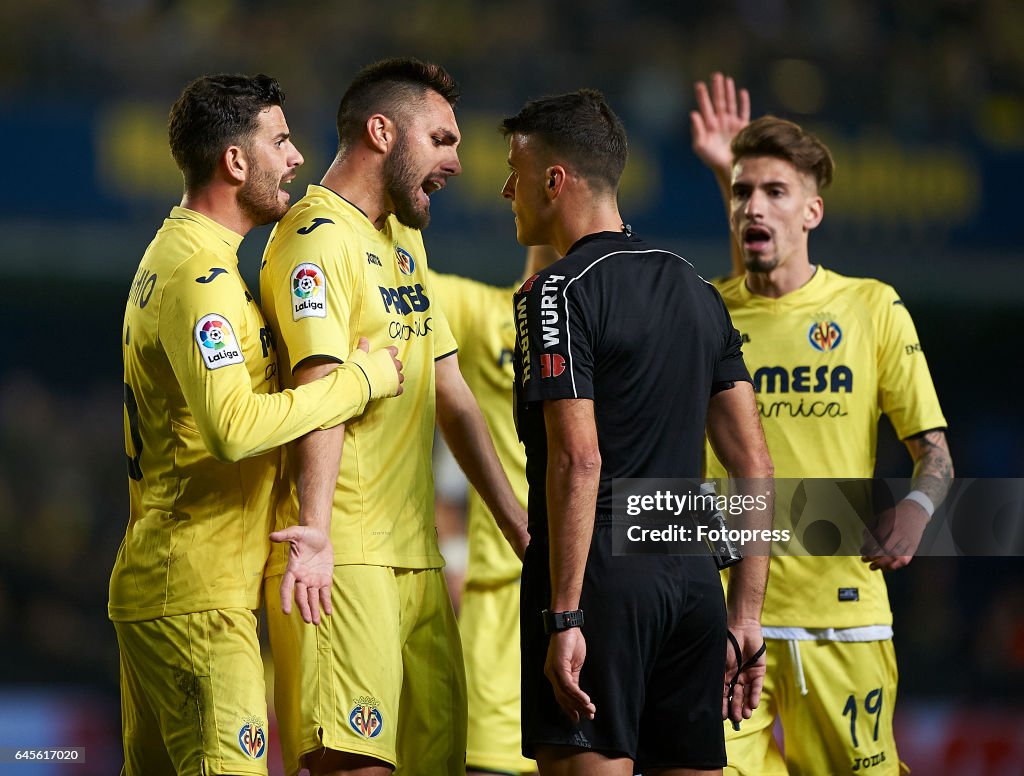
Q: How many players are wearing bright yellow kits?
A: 4